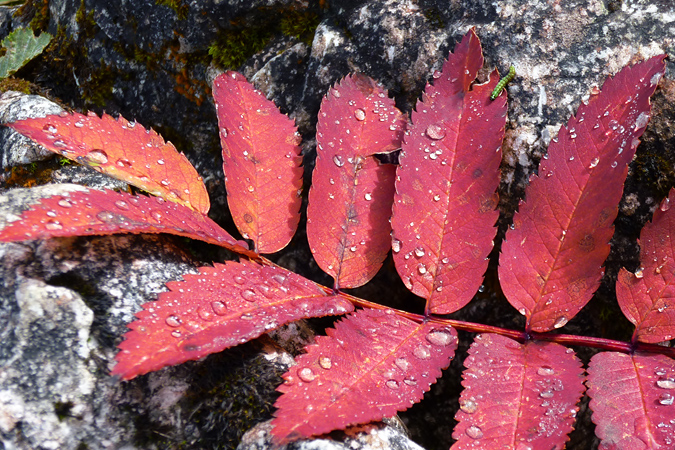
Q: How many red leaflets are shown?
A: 11